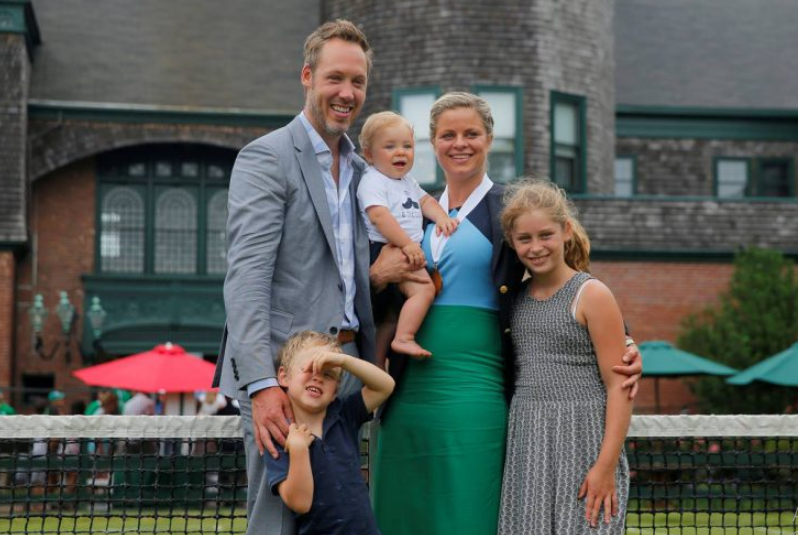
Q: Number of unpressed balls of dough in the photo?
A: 0